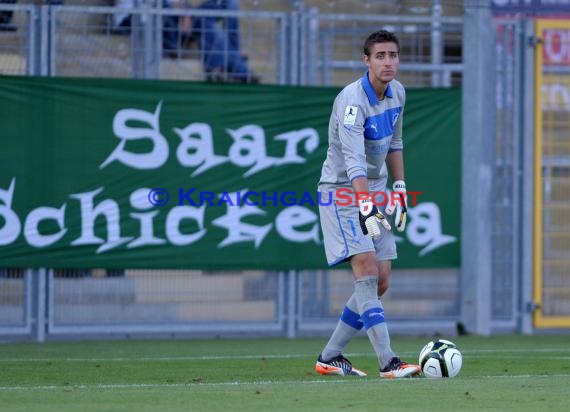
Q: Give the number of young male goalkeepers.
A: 1